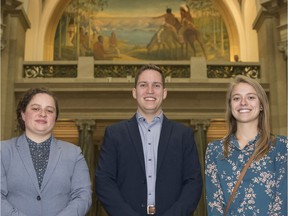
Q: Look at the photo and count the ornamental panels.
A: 3